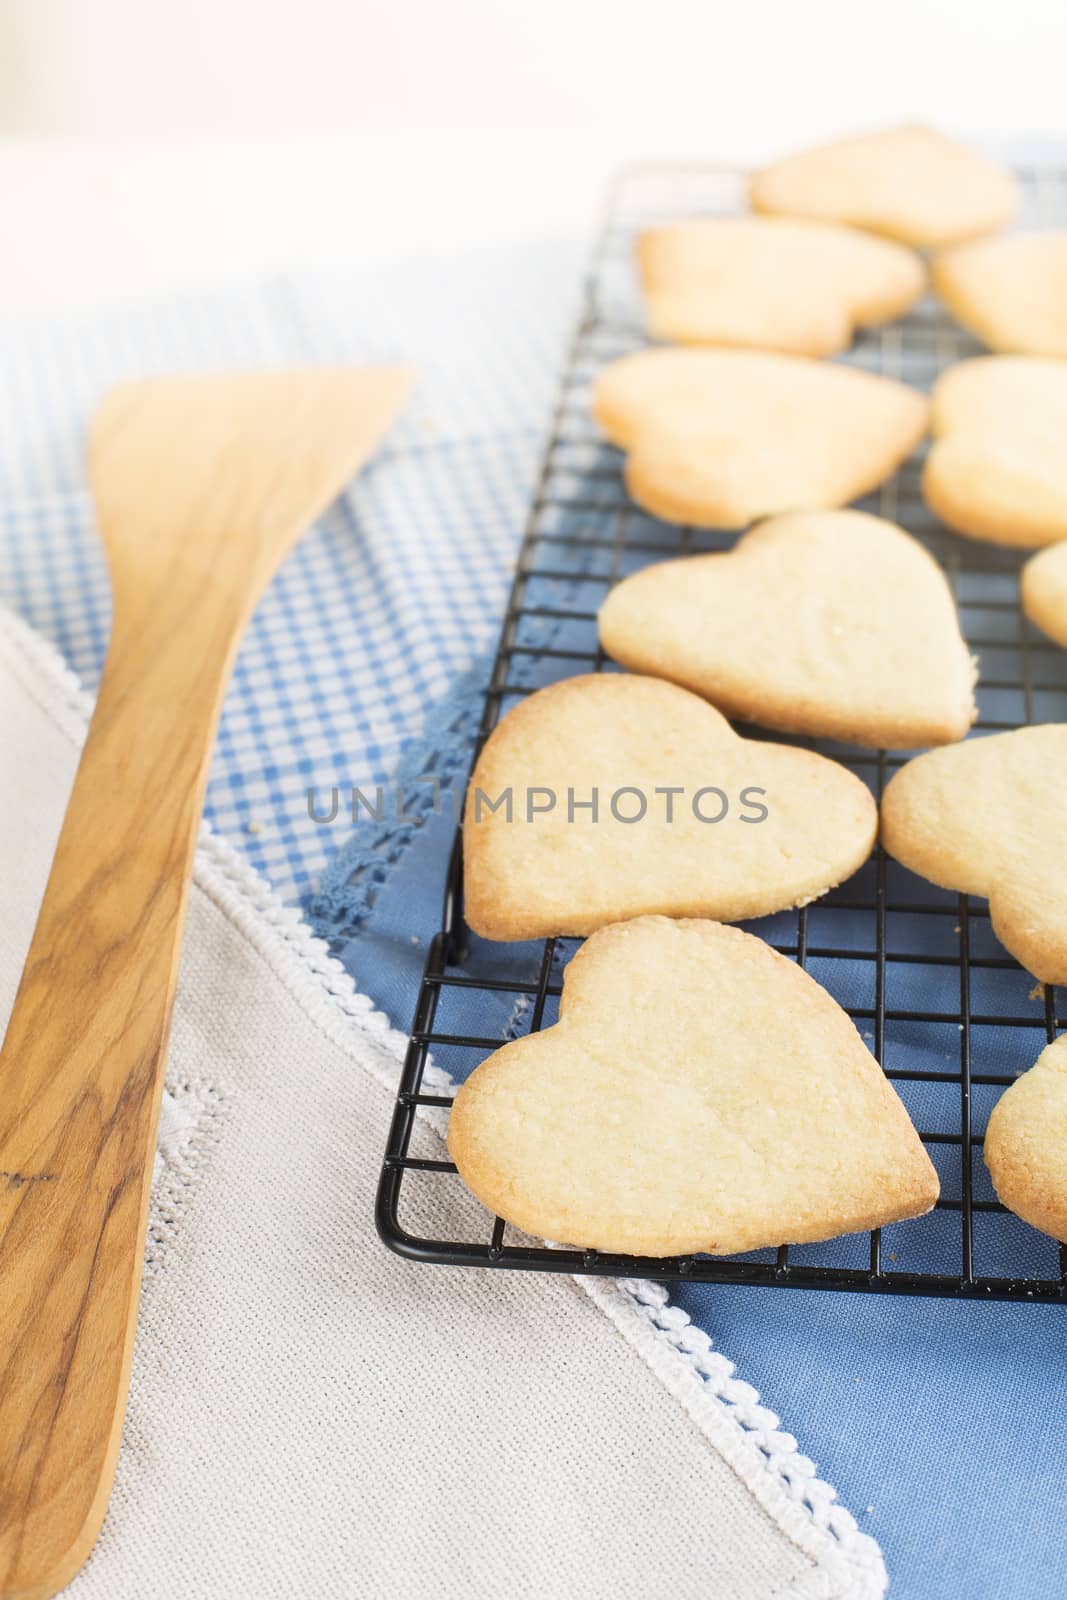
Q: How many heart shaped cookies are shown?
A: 11